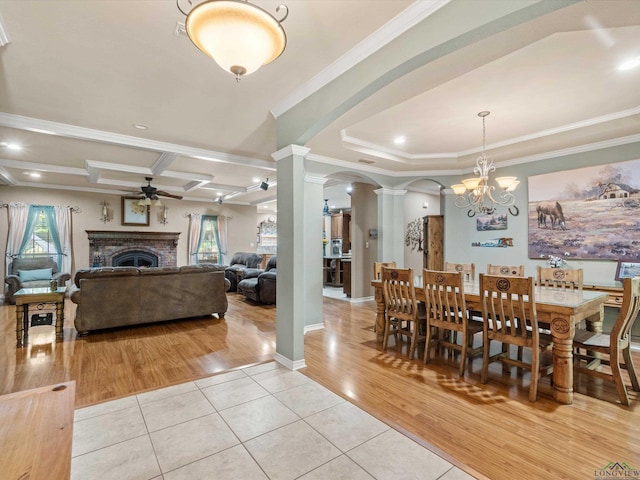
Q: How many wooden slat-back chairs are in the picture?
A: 8